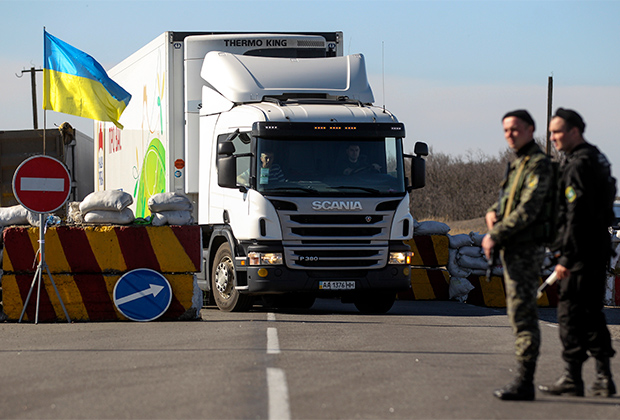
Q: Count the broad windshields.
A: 1